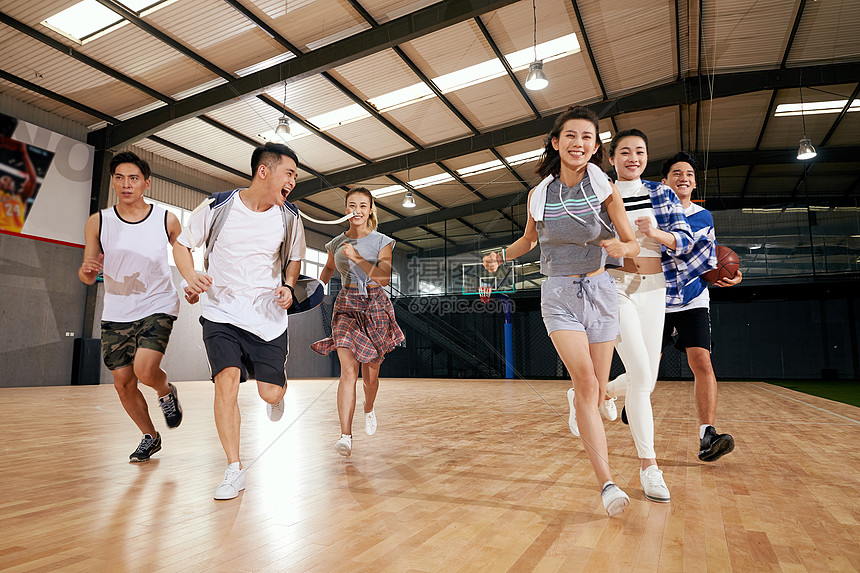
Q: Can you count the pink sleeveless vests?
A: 0